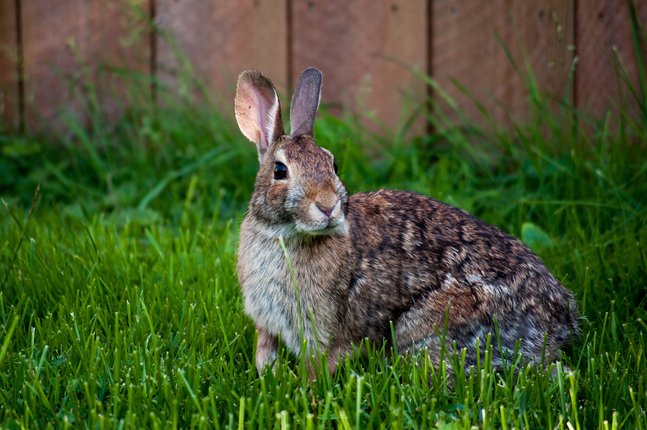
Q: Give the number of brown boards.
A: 6